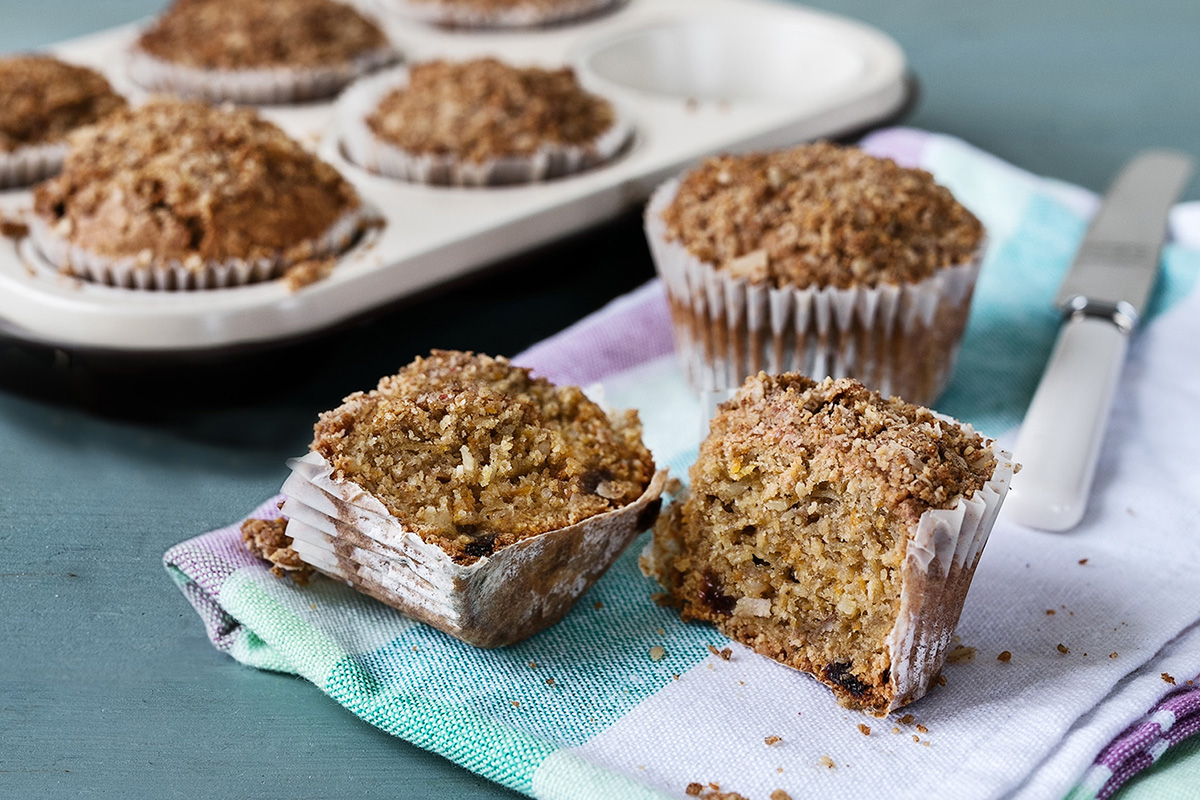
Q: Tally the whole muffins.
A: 6